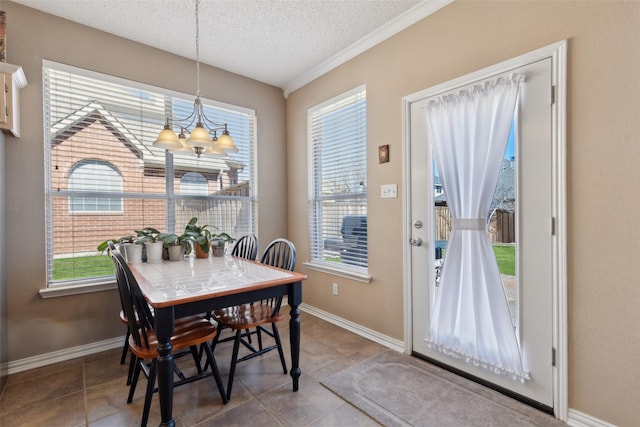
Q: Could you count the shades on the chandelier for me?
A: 5